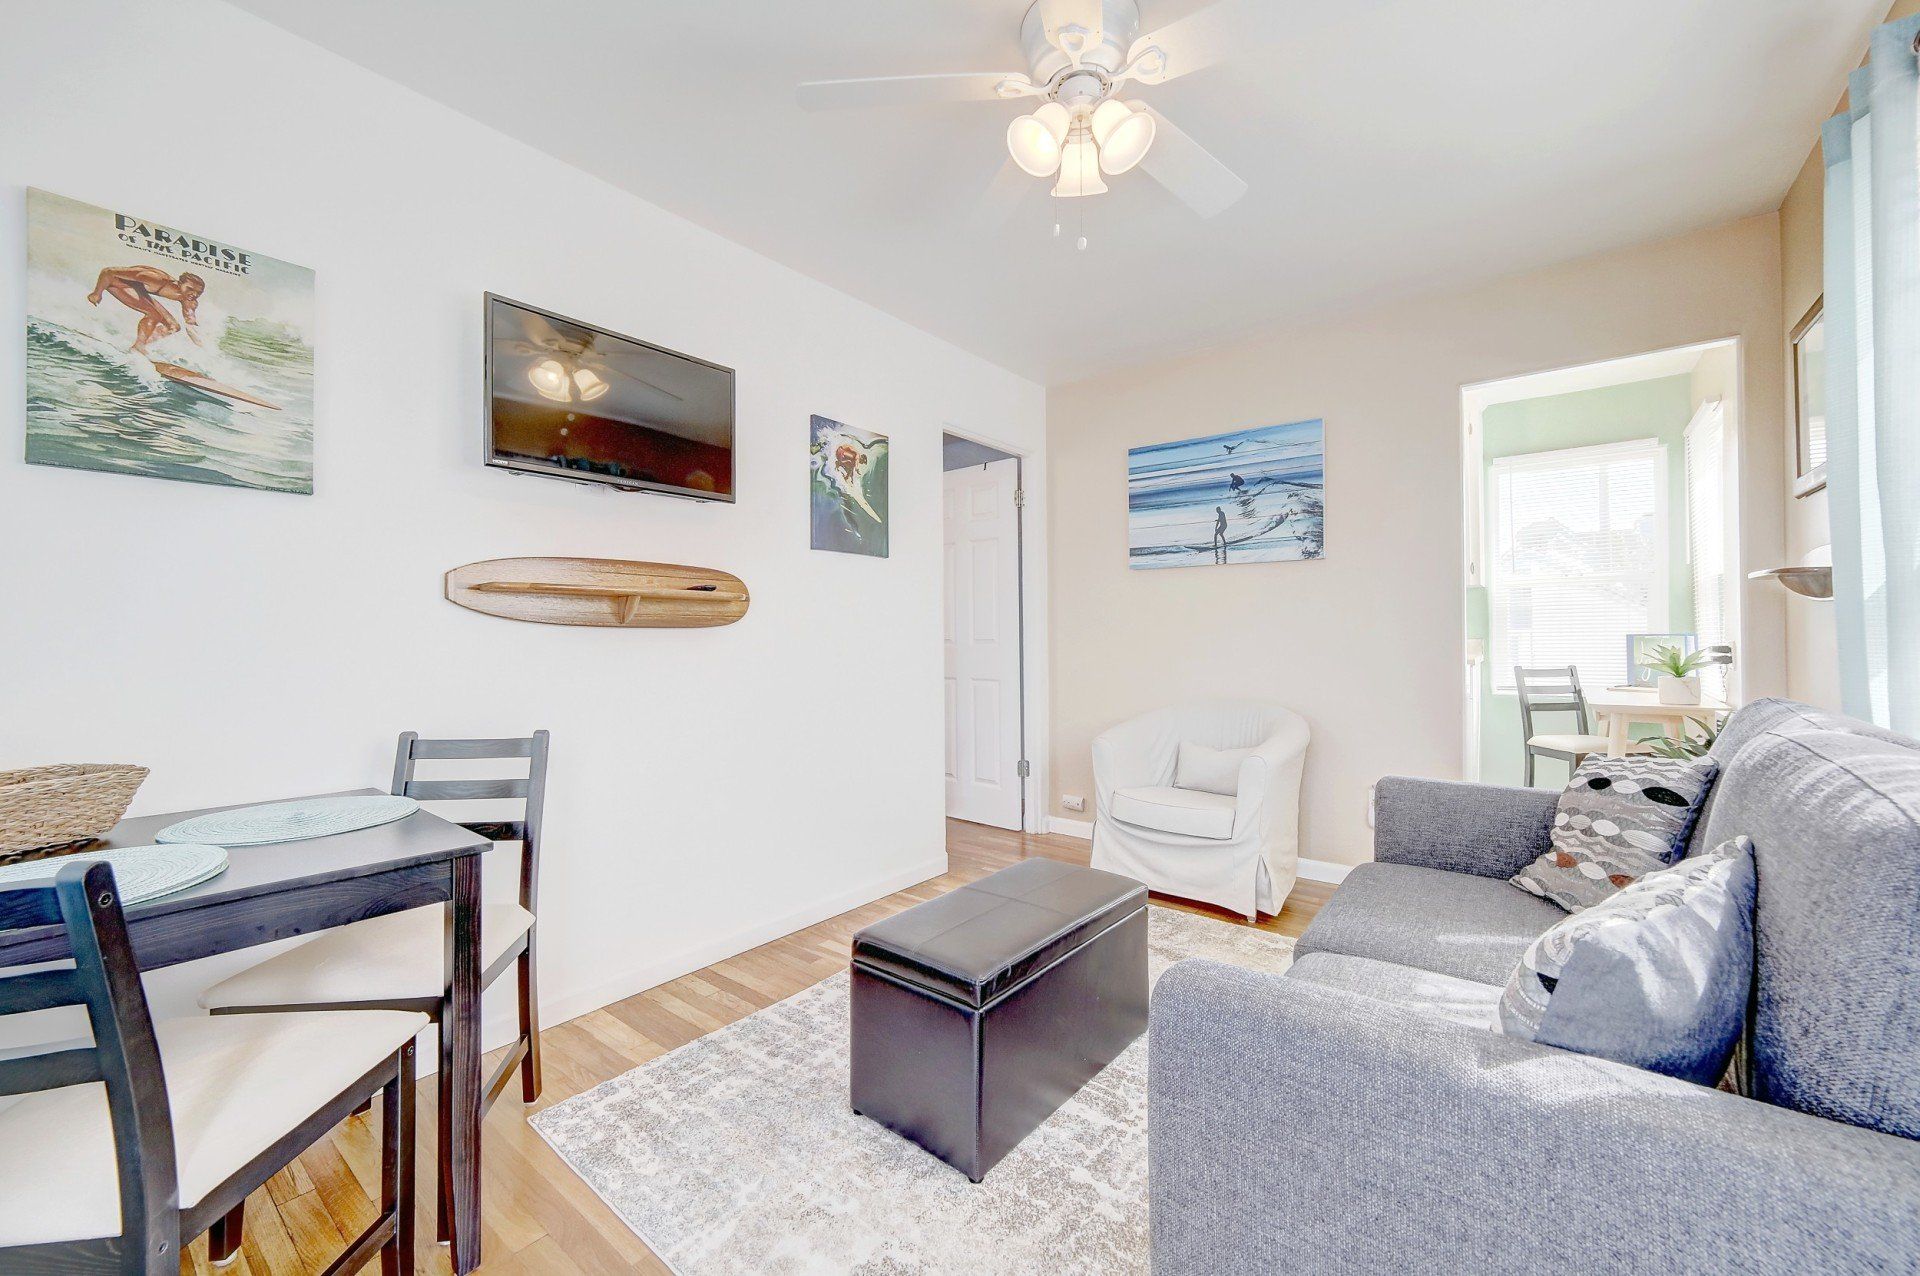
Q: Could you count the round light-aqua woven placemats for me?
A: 2